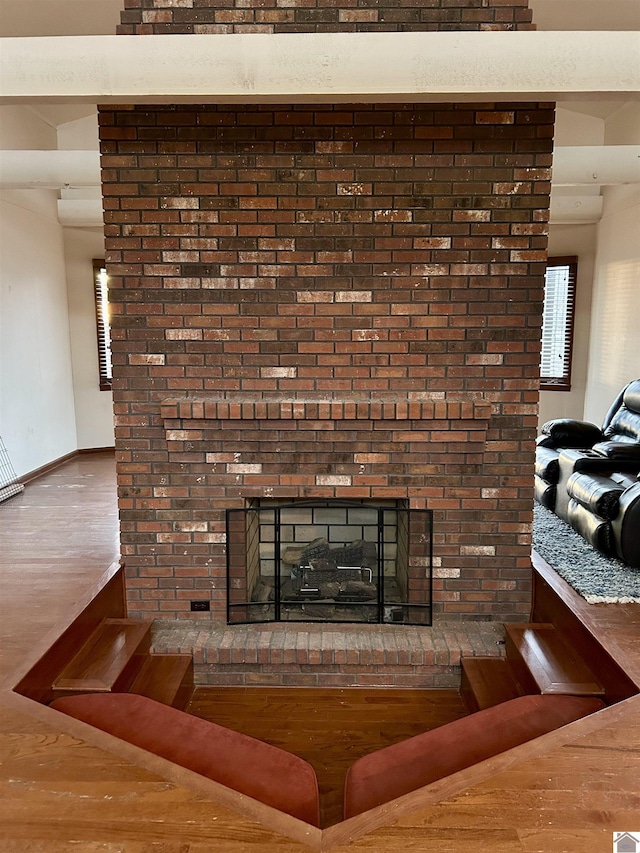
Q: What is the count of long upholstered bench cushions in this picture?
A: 2